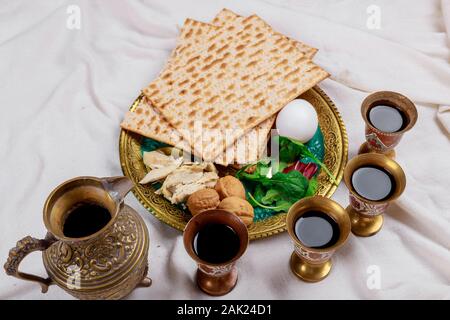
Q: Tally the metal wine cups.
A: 4